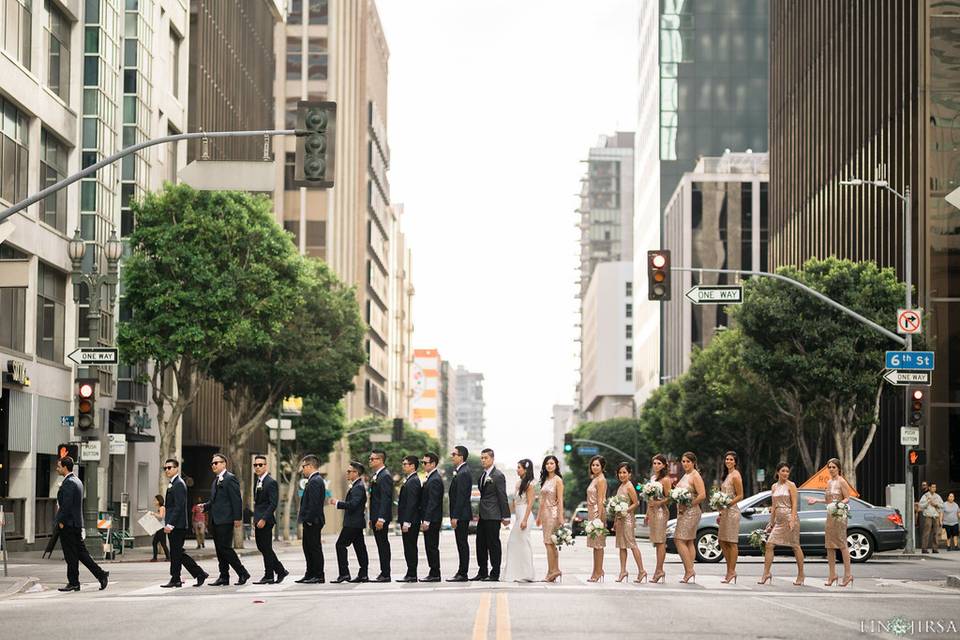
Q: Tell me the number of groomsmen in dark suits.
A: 10